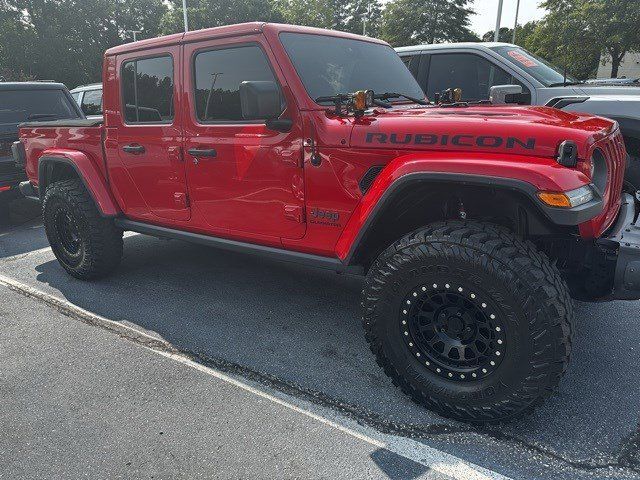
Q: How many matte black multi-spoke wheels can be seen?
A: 2